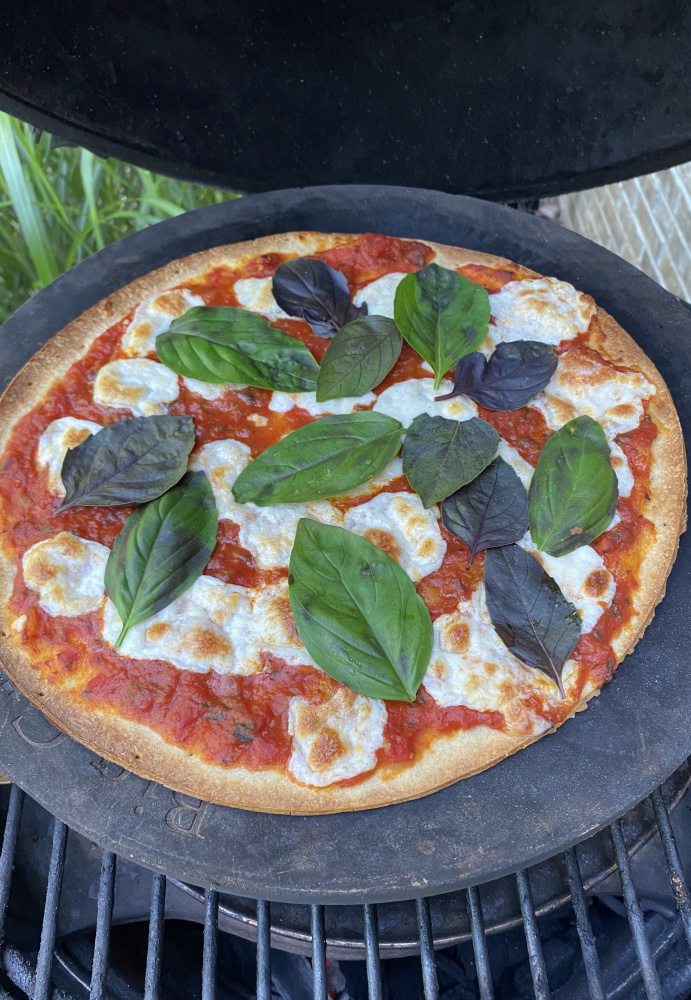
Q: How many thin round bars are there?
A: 14